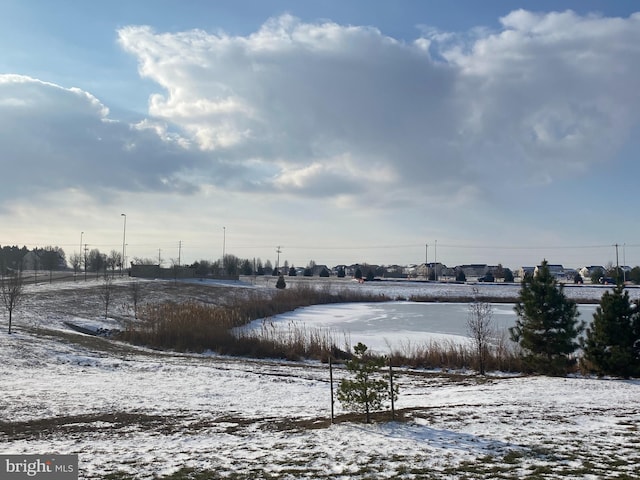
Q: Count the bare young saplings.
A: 4